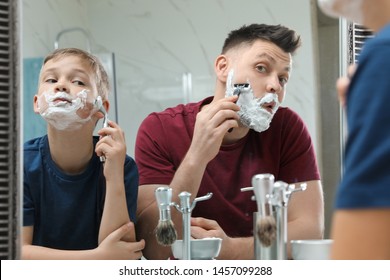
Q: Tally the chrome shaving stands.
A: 2